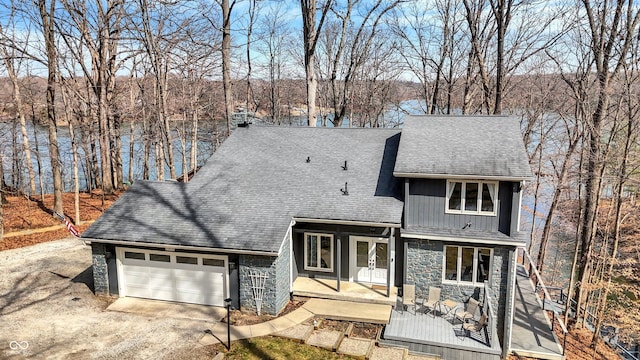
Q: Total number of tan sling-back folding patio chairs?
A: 4